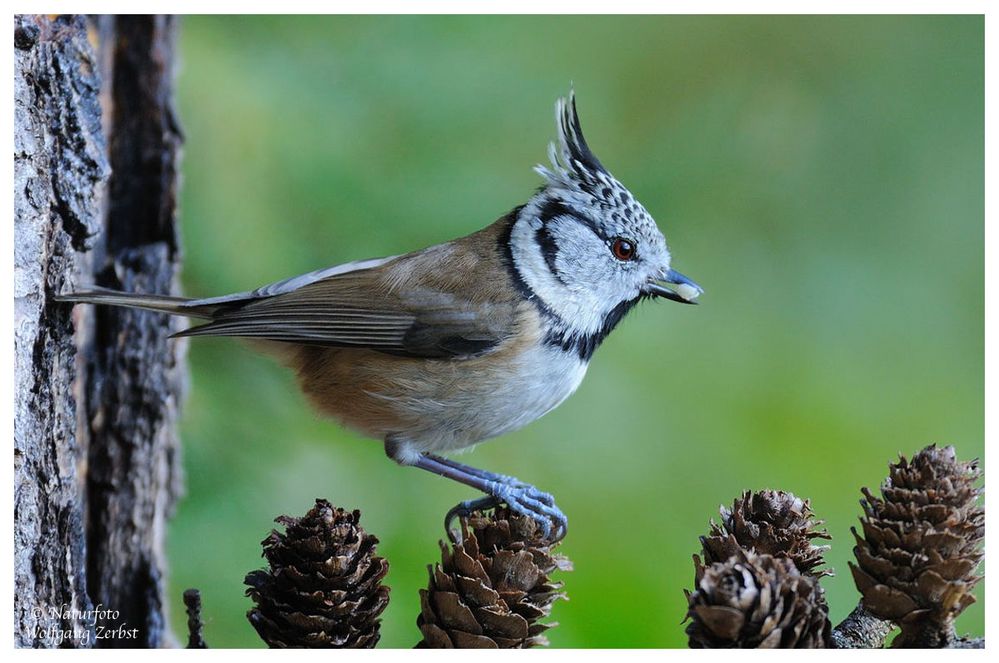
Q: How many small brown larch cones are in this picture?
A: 5